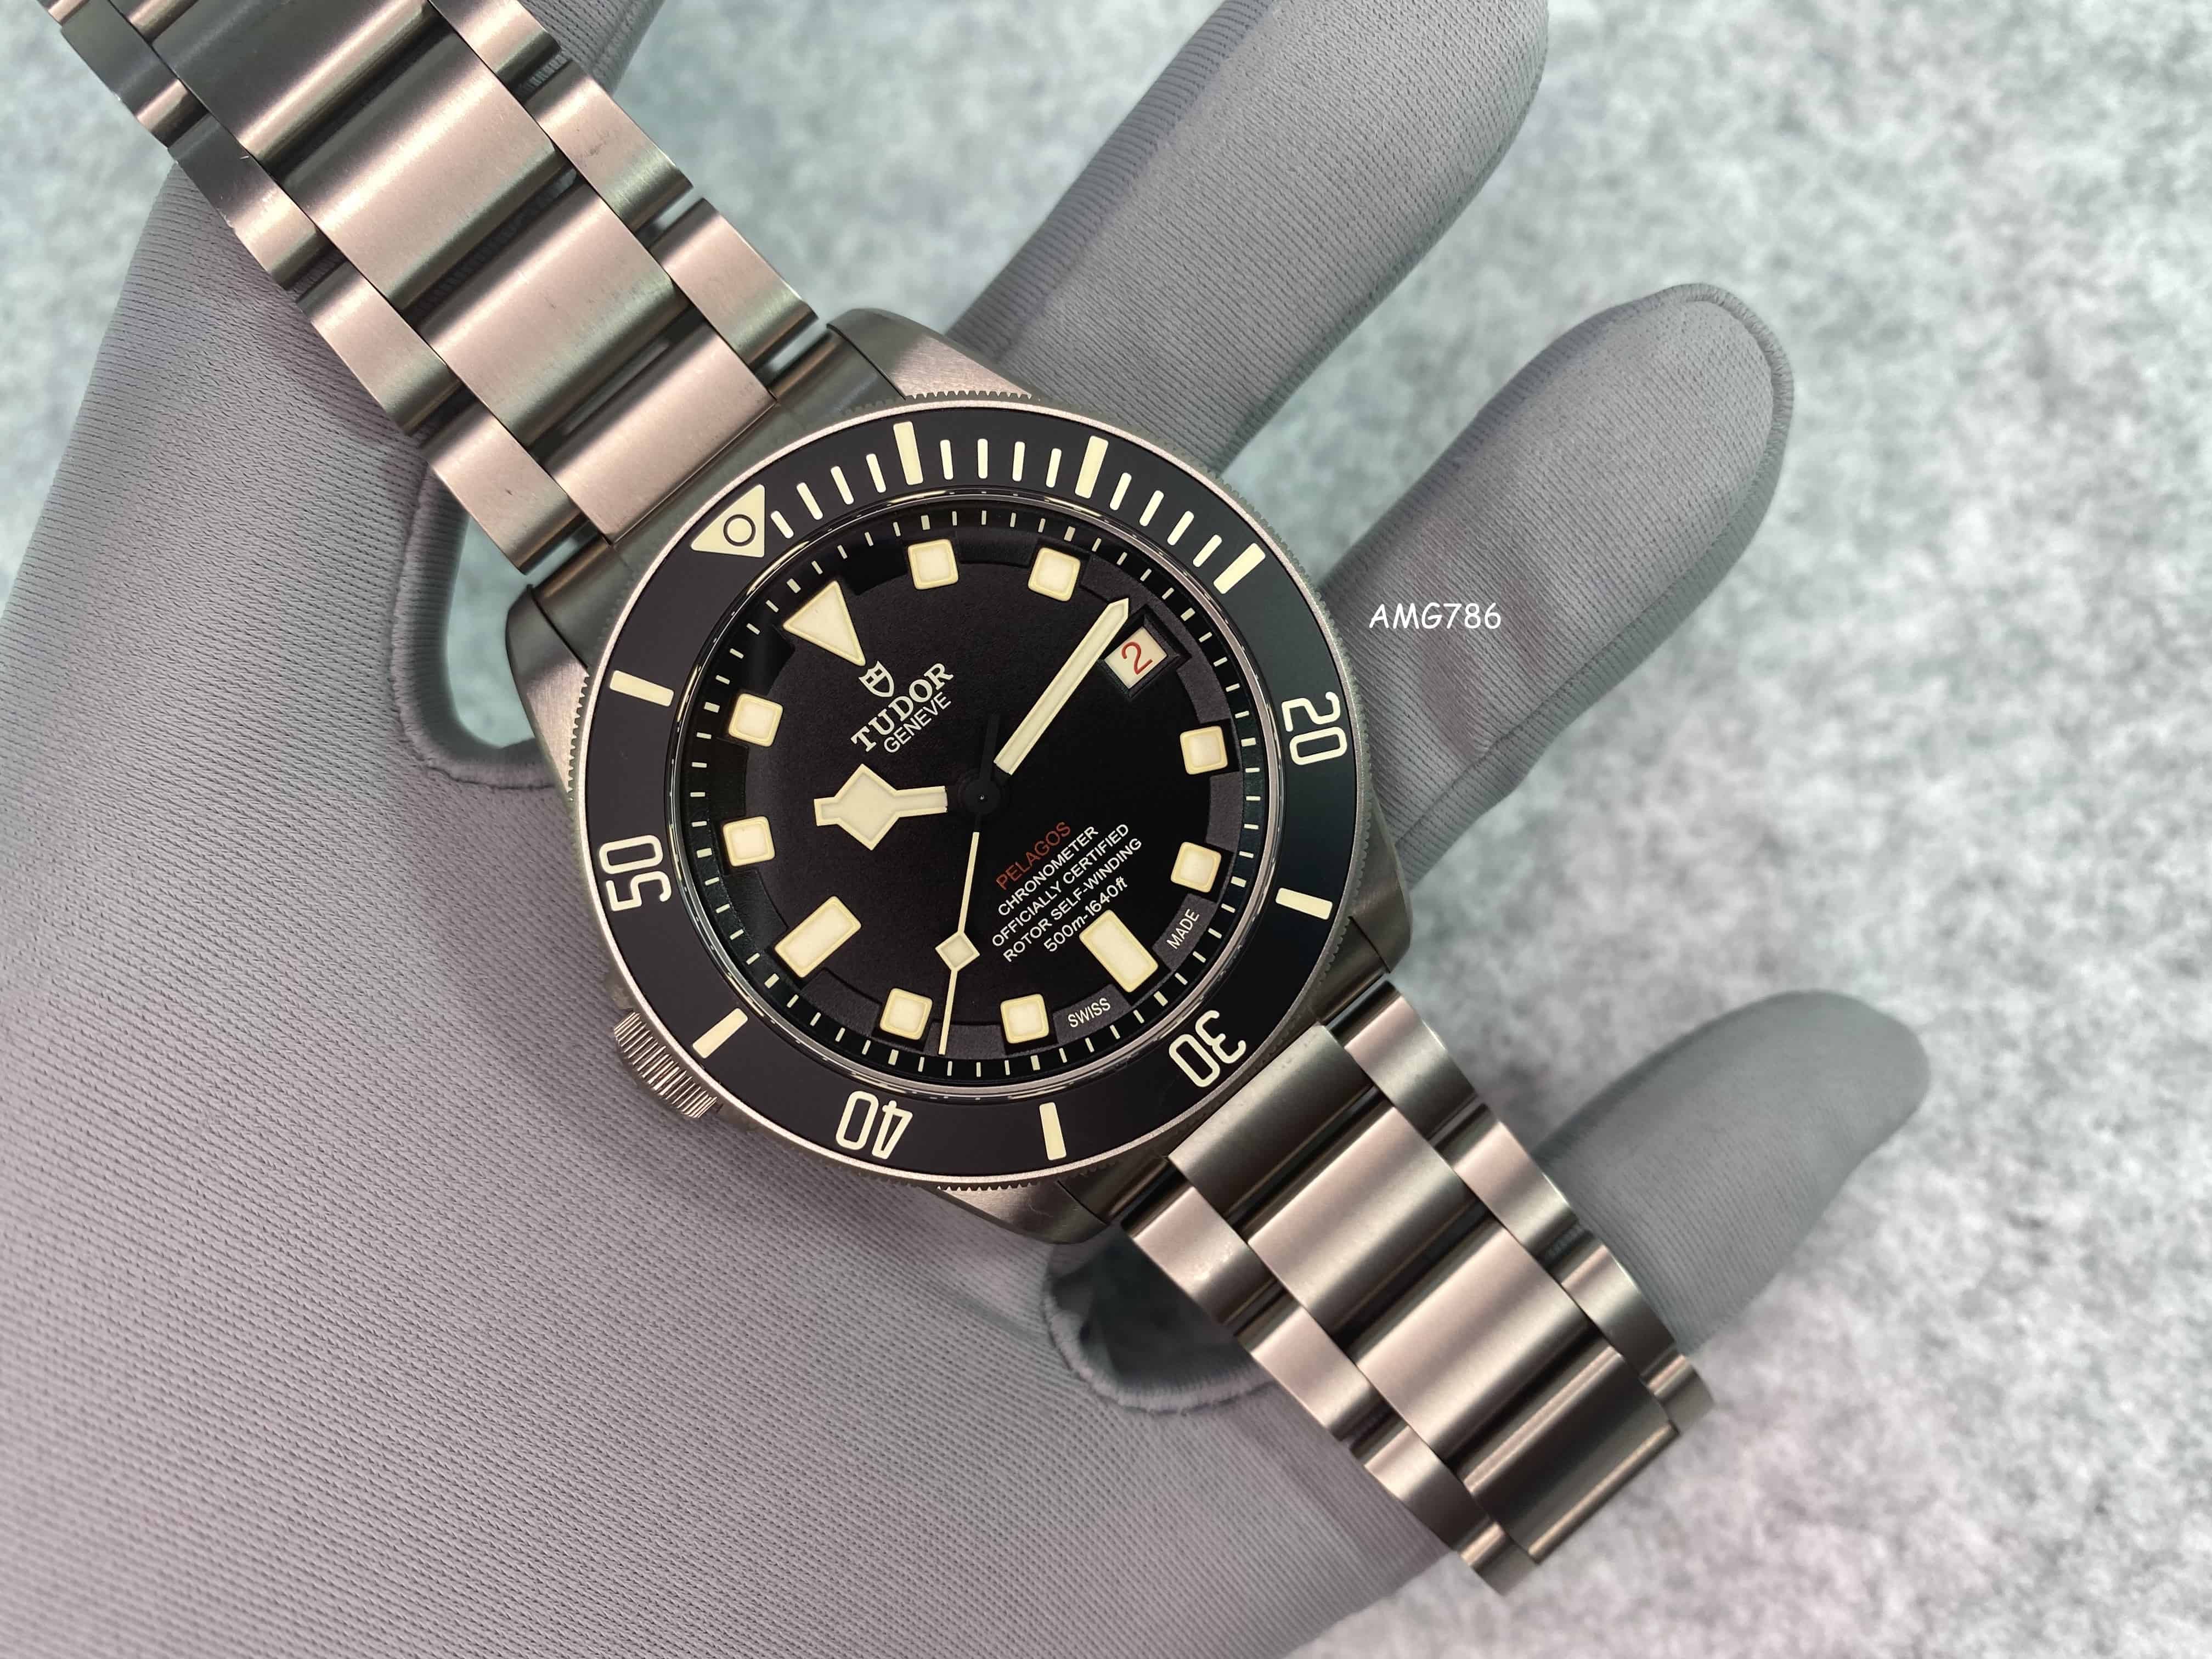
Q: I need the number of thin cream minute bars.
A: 12